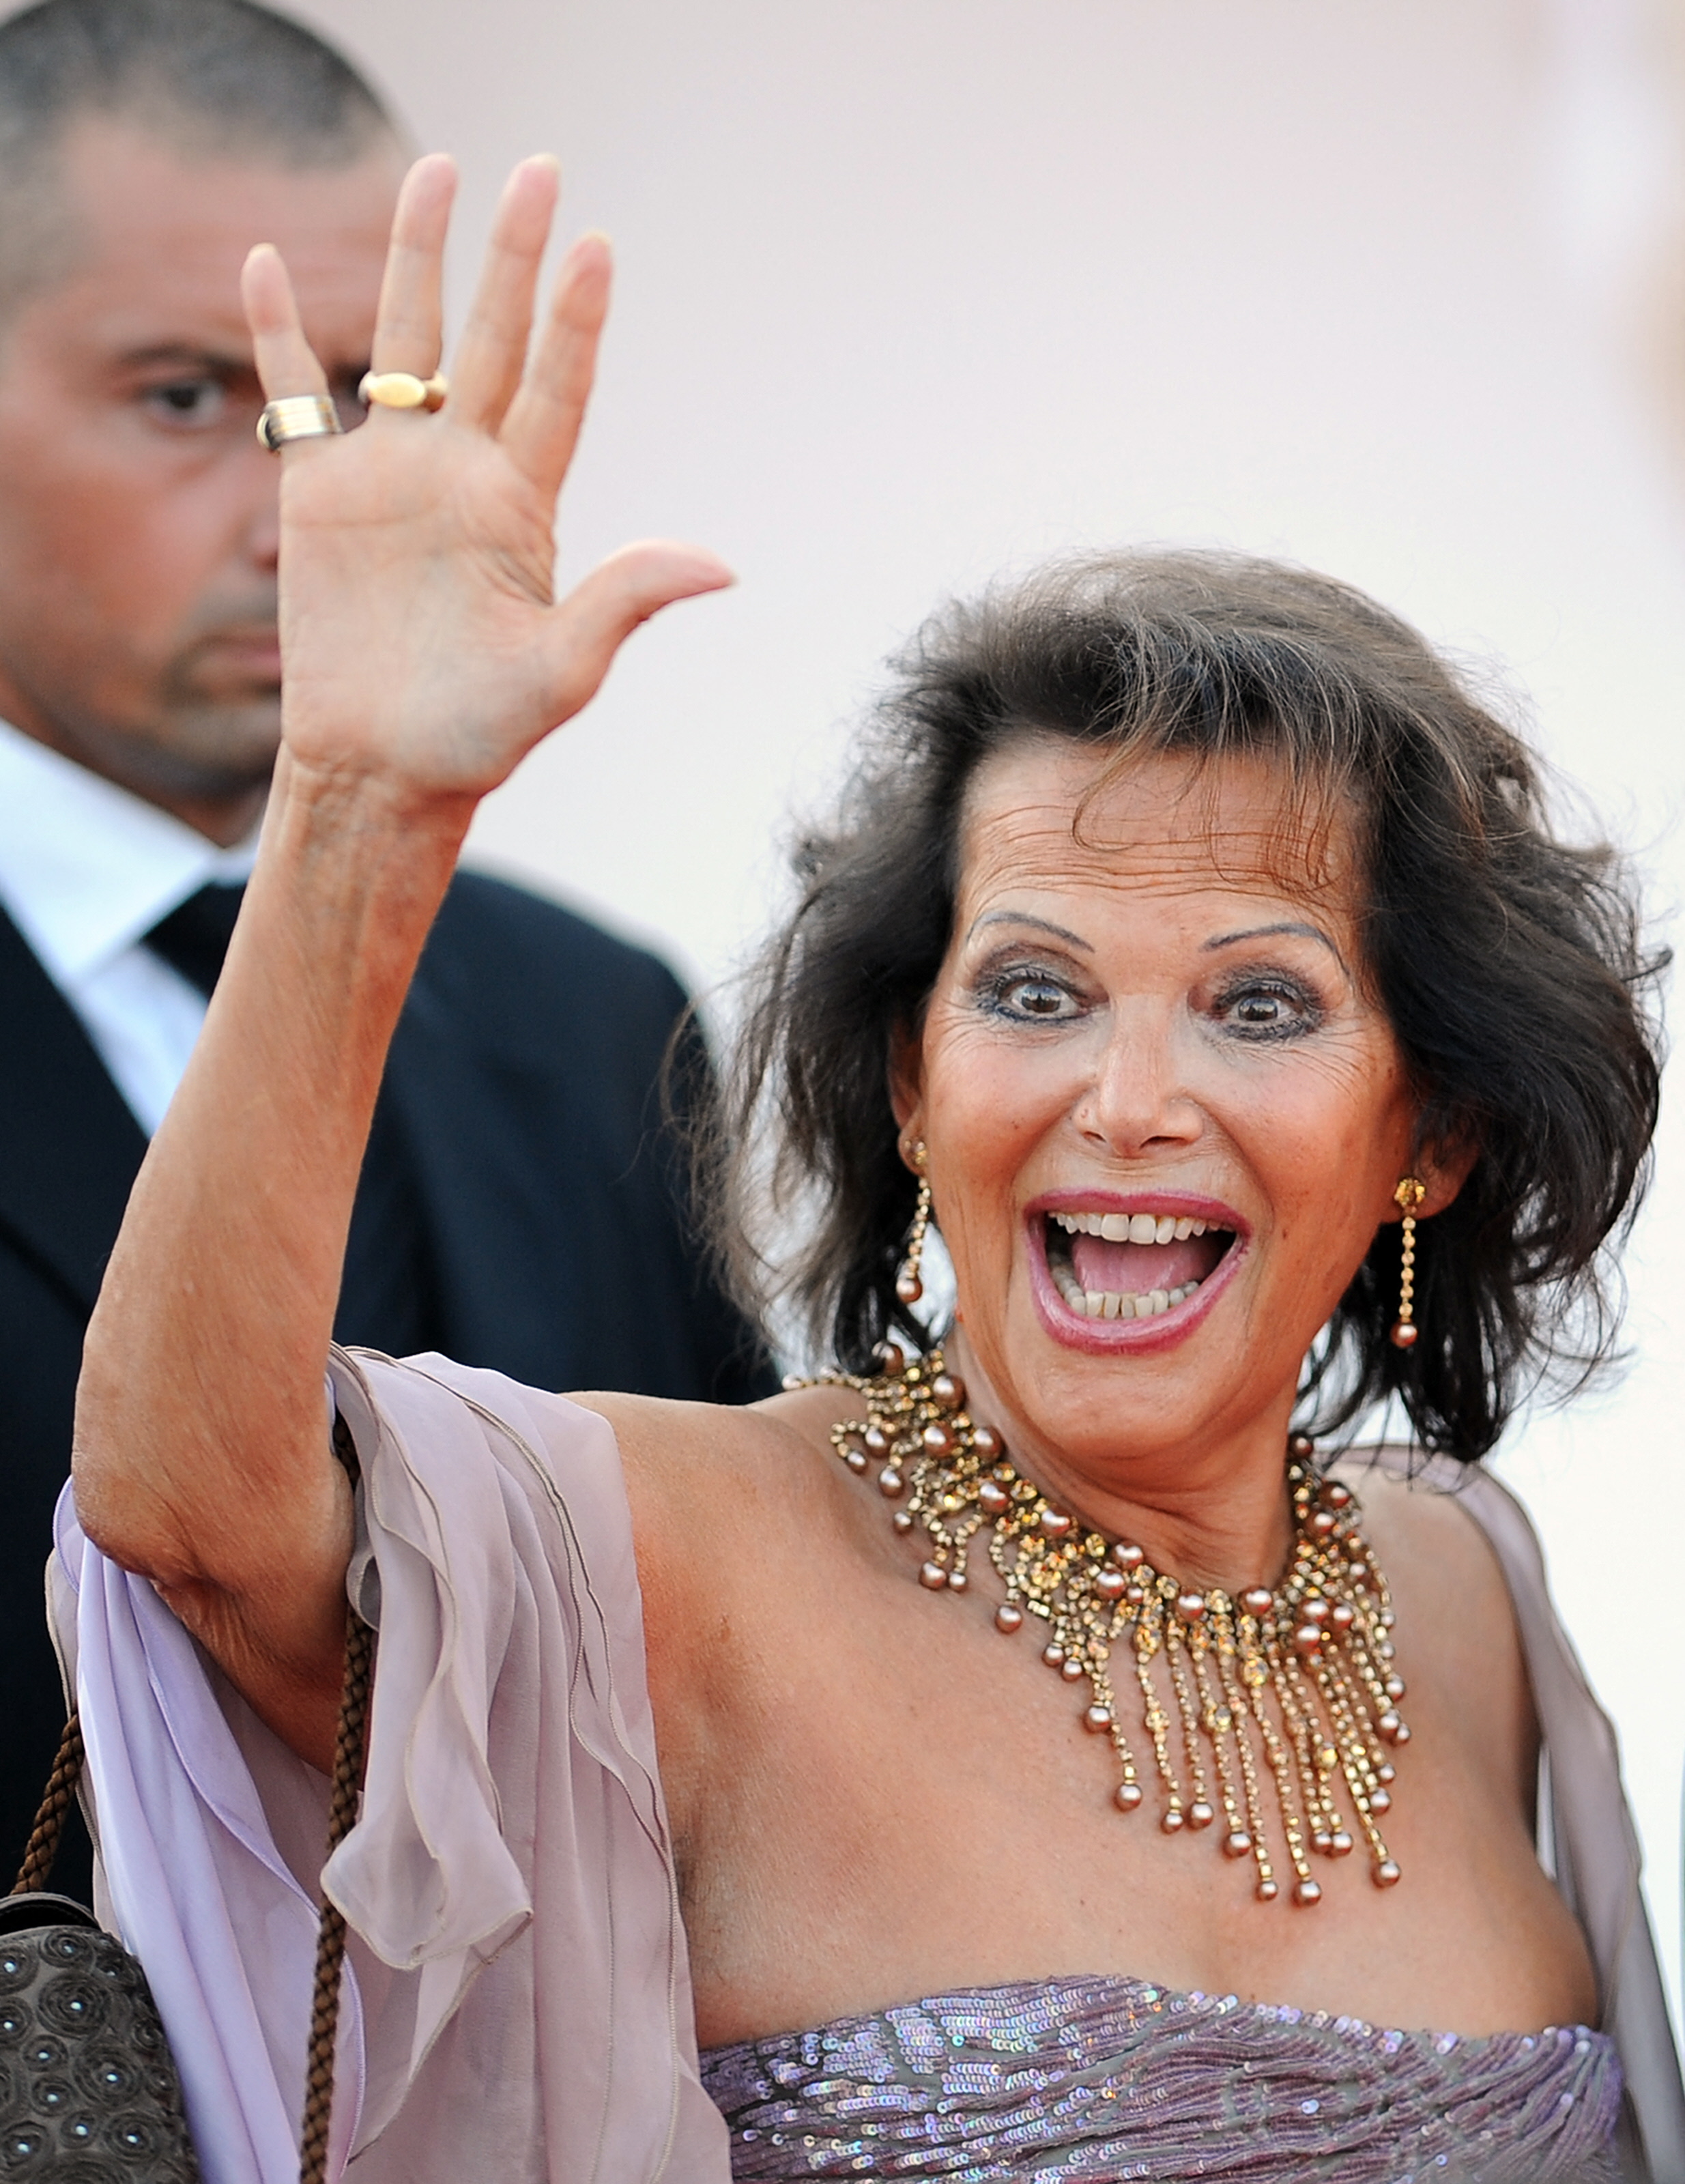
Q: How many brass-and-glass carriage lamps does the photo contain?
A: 0